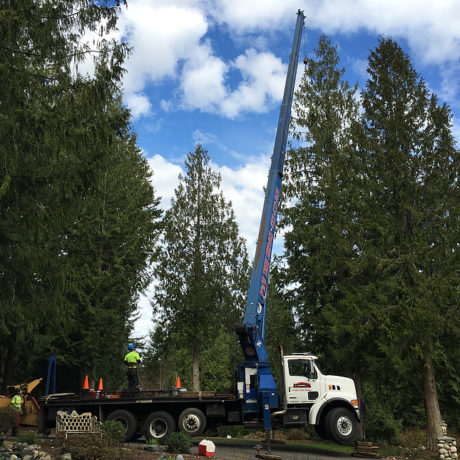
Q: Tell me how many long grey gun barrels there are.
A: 0